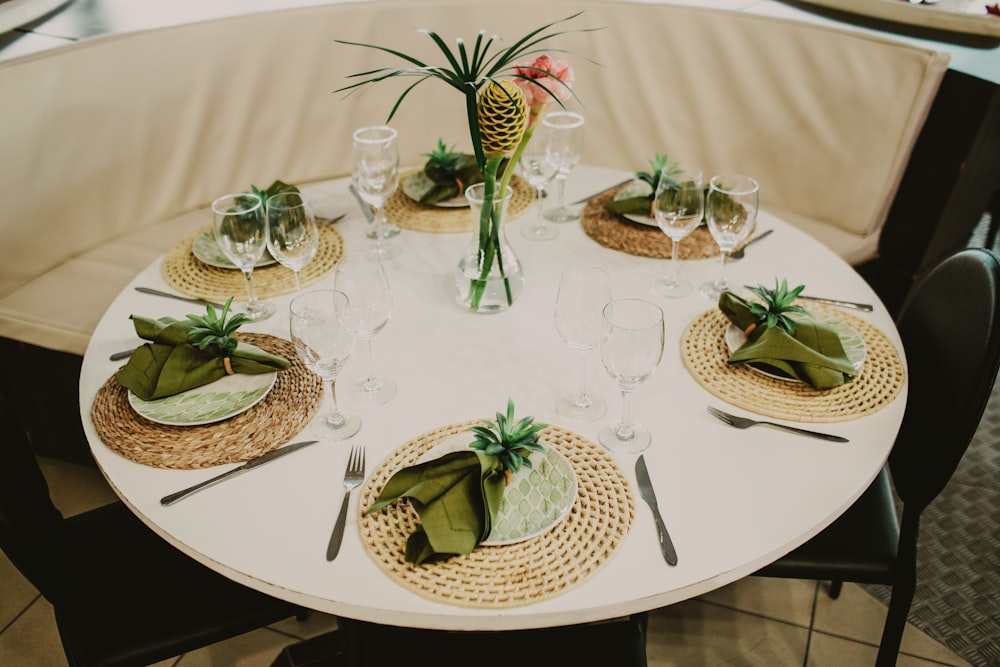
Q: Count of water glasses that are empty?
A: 12